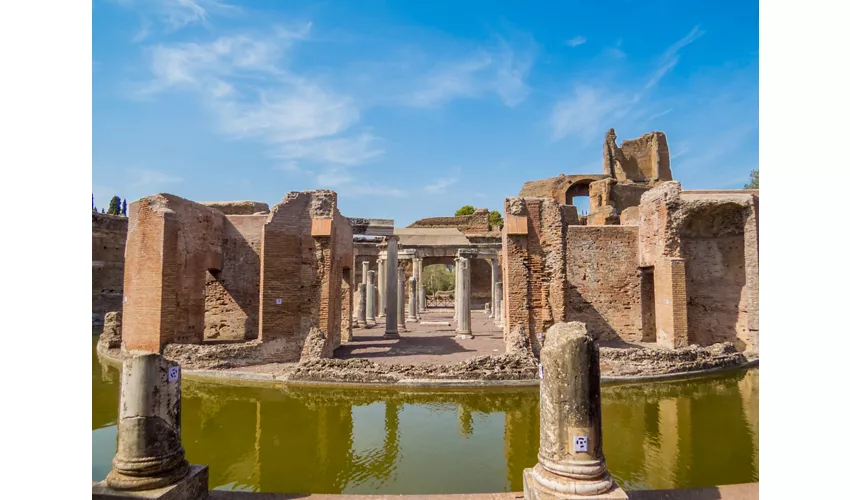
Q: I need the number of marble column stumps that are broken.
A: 2